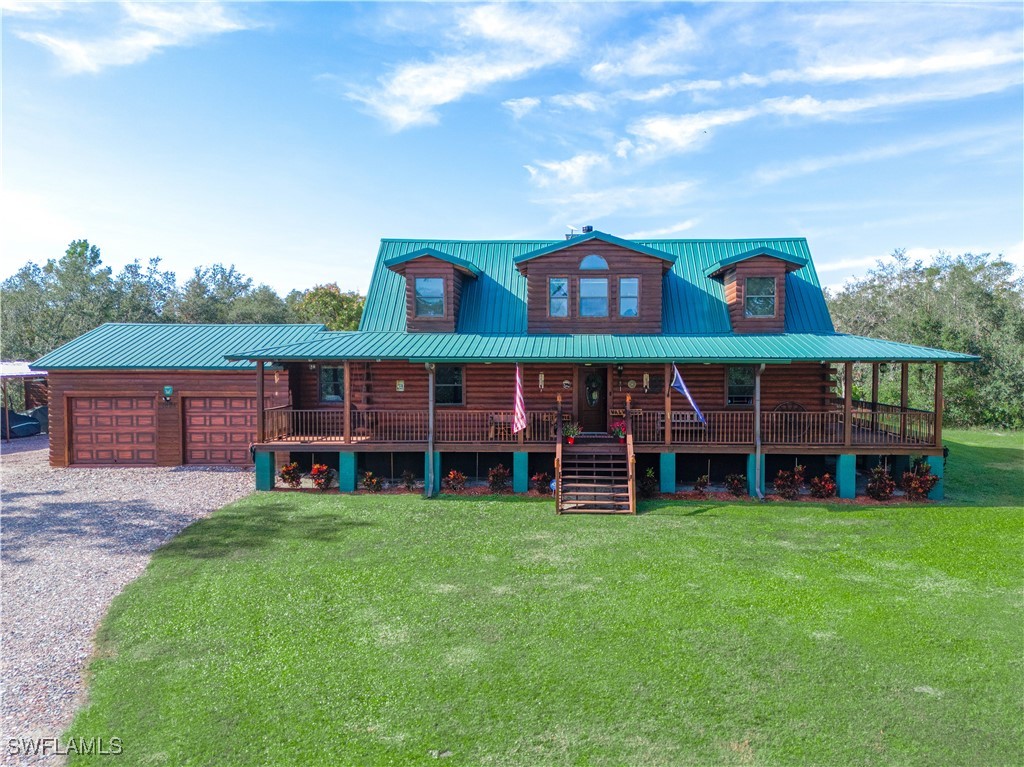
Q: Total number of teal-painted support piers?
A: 8